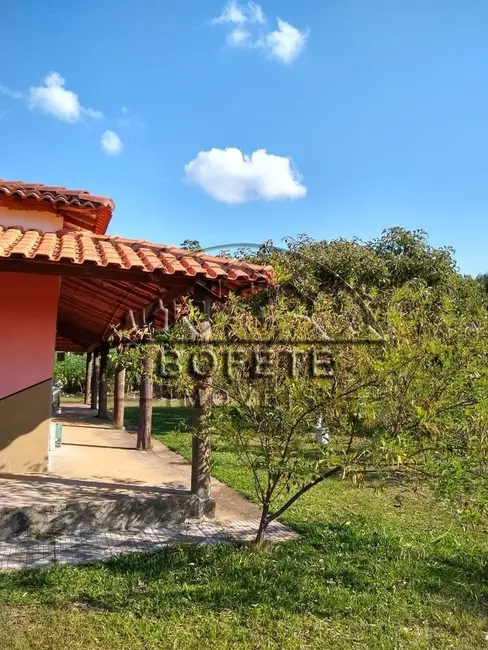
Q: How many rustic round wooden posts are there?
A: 6